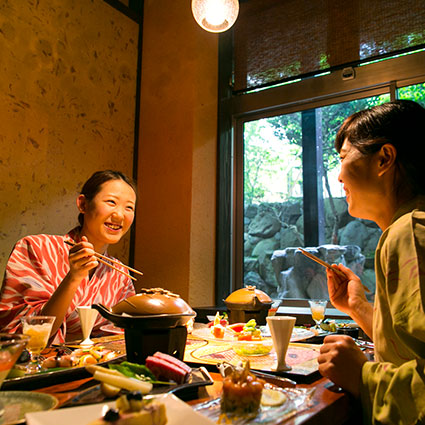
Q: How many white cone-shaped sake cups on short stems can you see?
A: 2